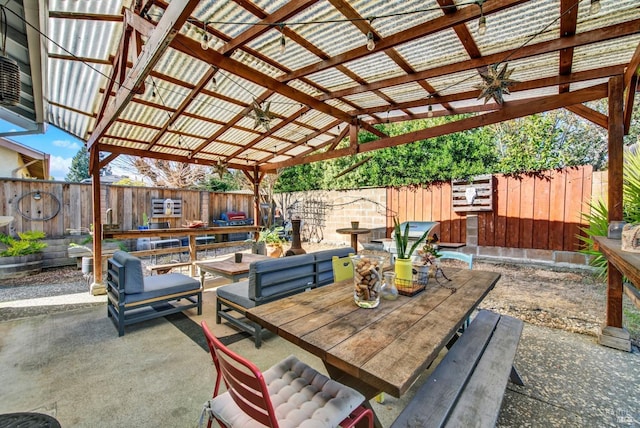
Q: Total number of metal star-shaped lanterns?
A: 3